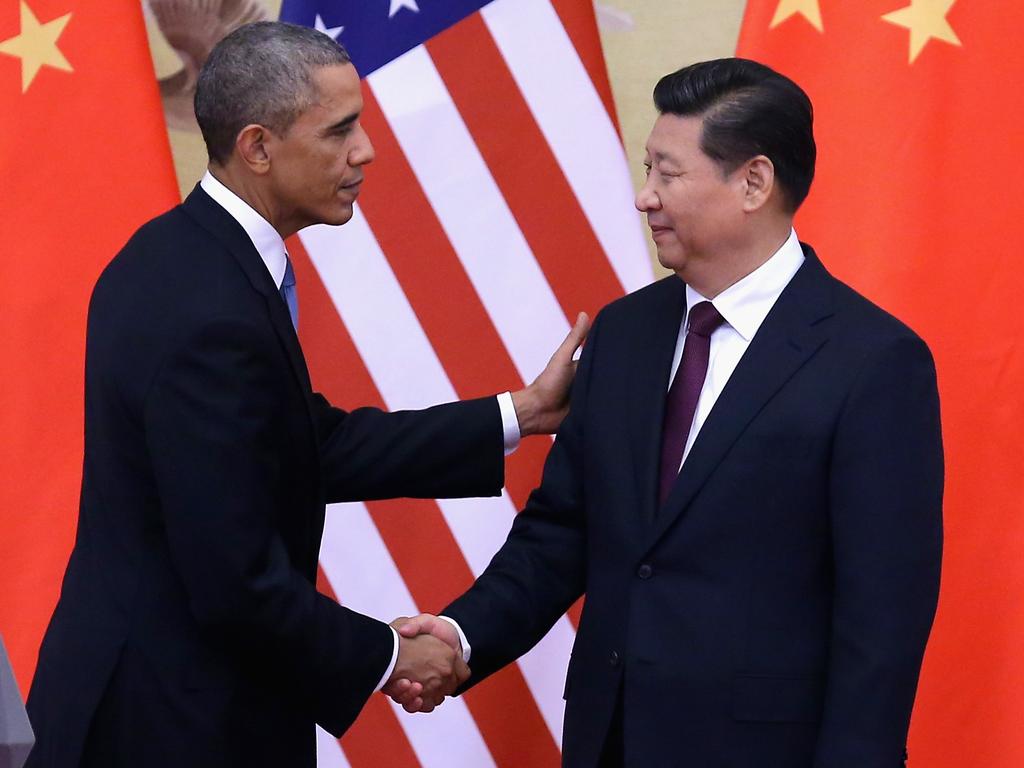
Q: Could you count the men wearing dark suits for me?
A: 2